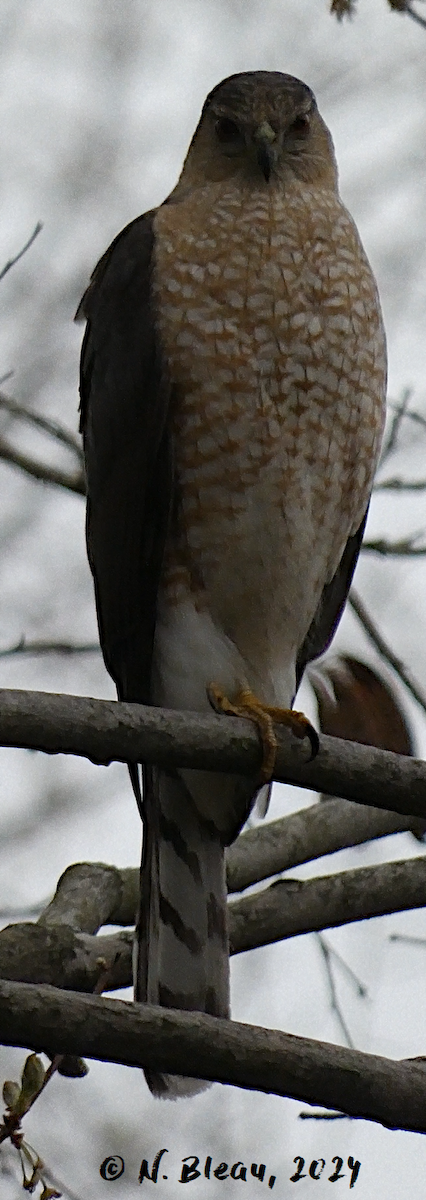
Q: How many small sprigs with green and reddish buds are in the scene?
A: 1